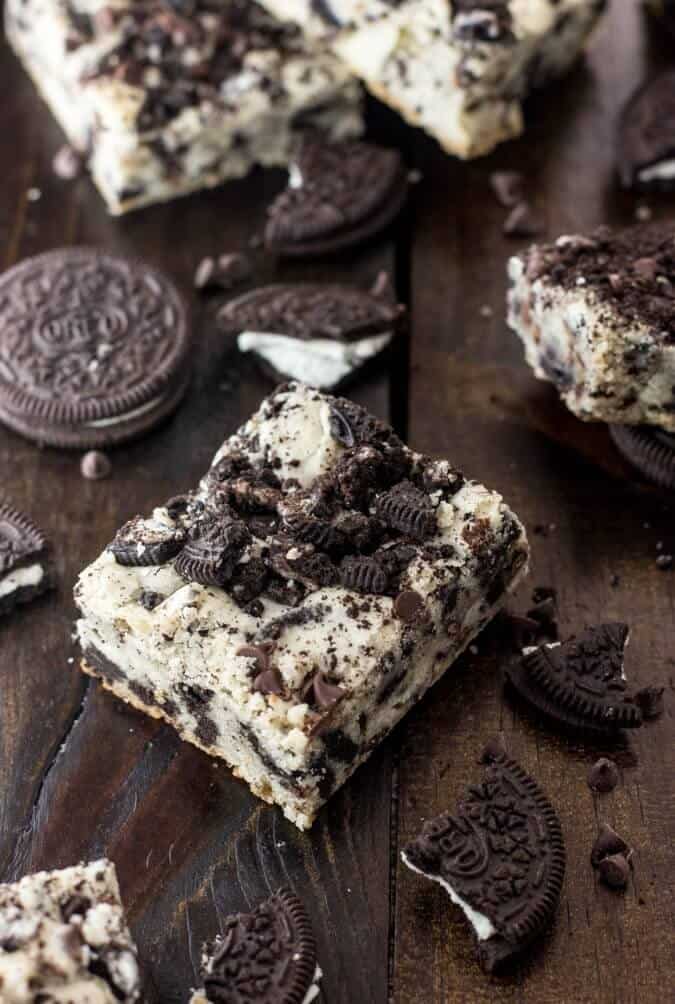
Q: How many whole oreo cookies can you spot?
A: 1